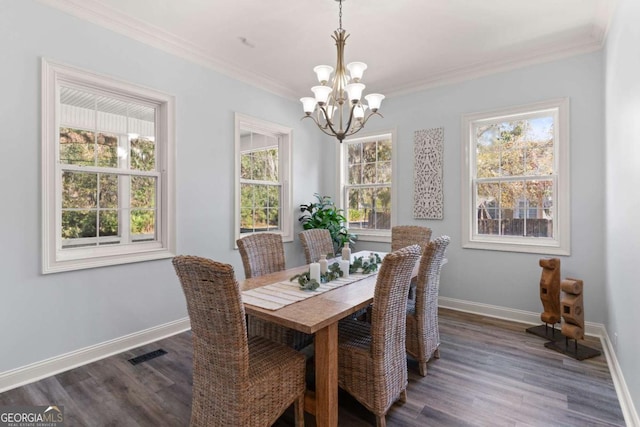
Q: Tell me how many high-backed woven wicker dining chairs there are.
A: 6